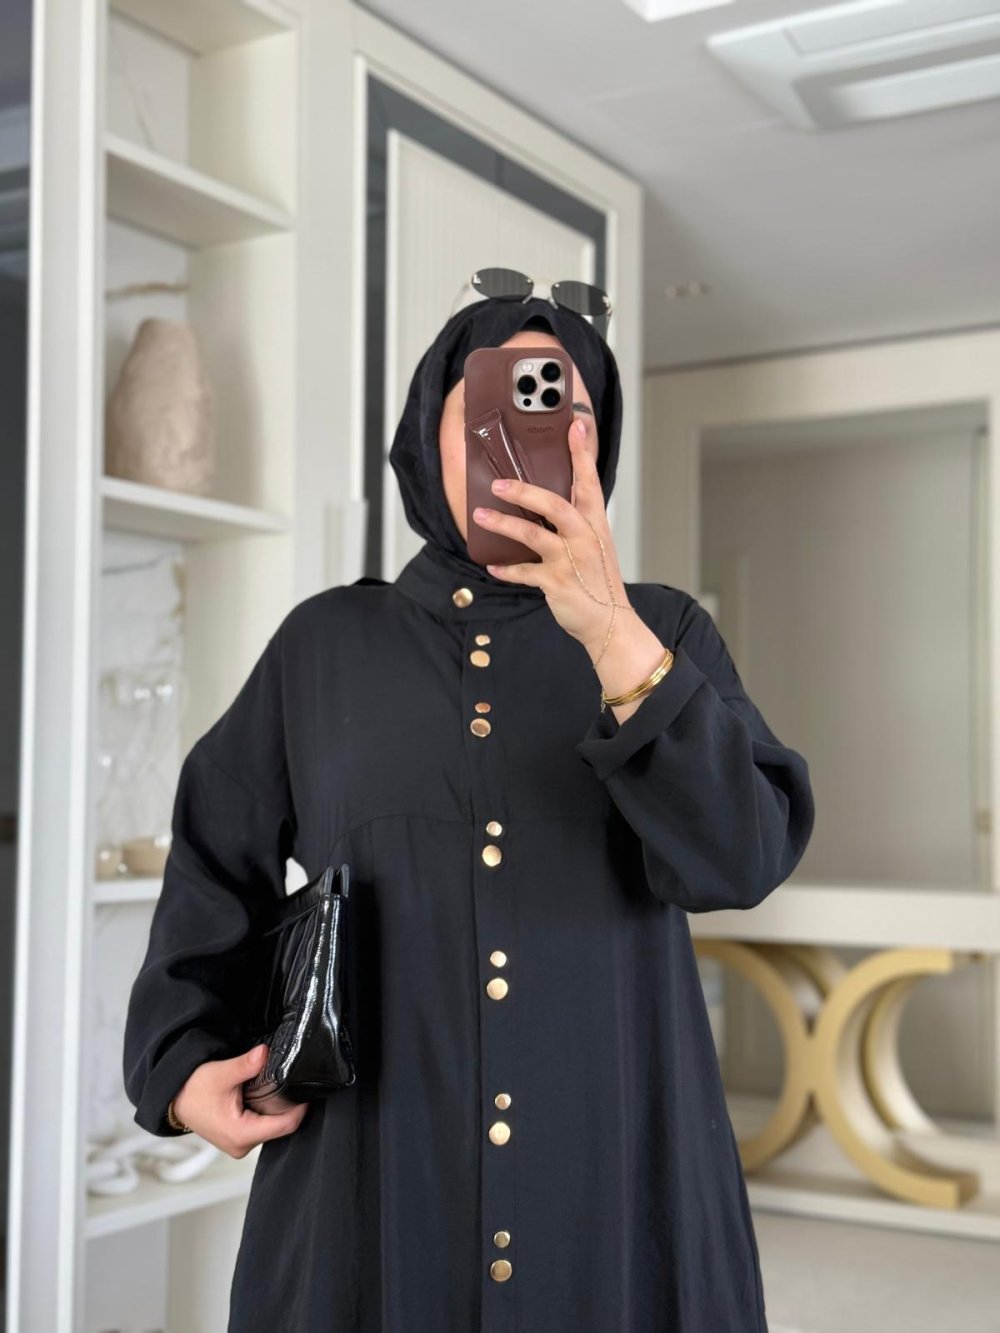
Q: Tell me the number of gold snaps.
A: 13